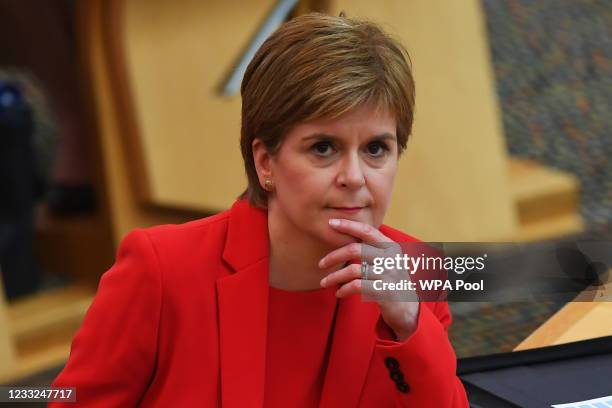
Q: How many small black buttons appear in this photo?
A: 3